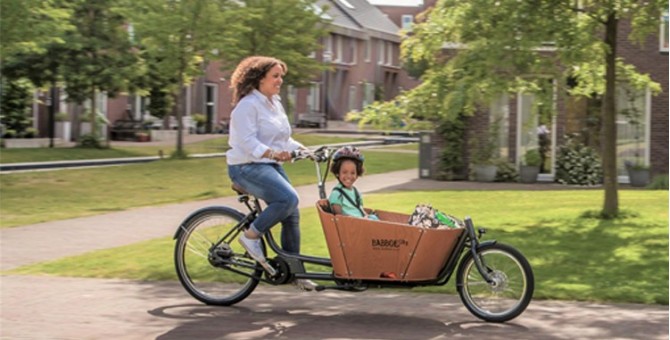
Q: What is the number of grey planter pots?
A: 3